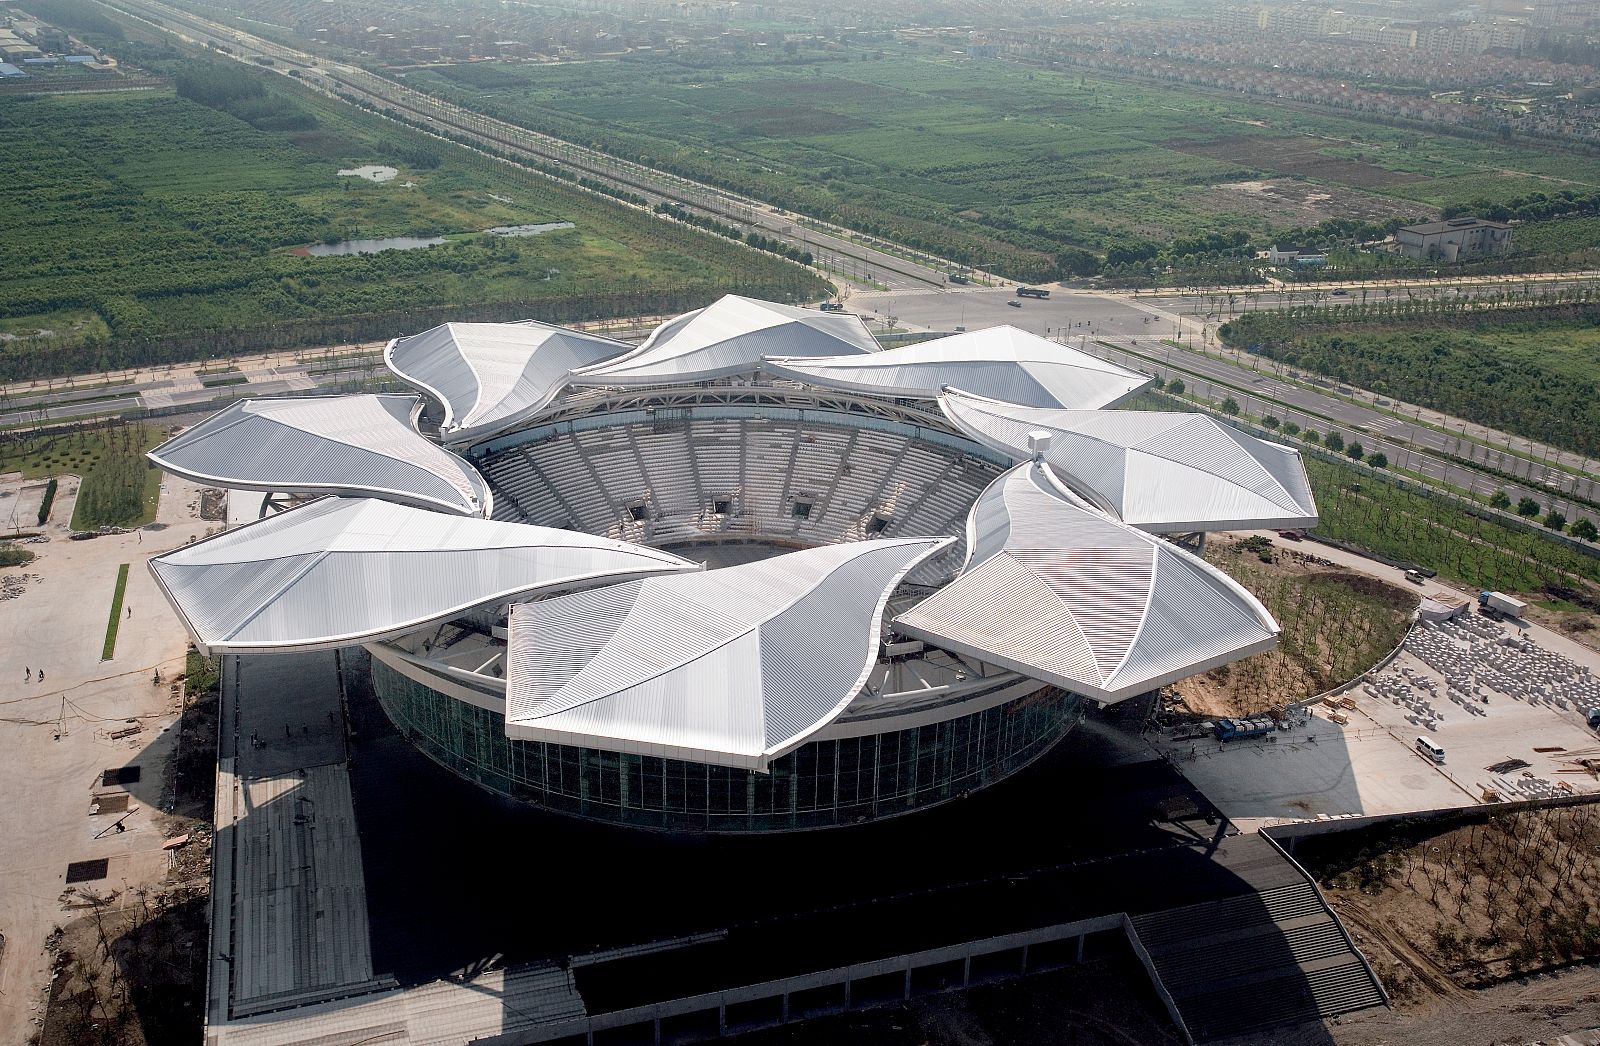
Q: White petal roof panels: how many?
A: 8